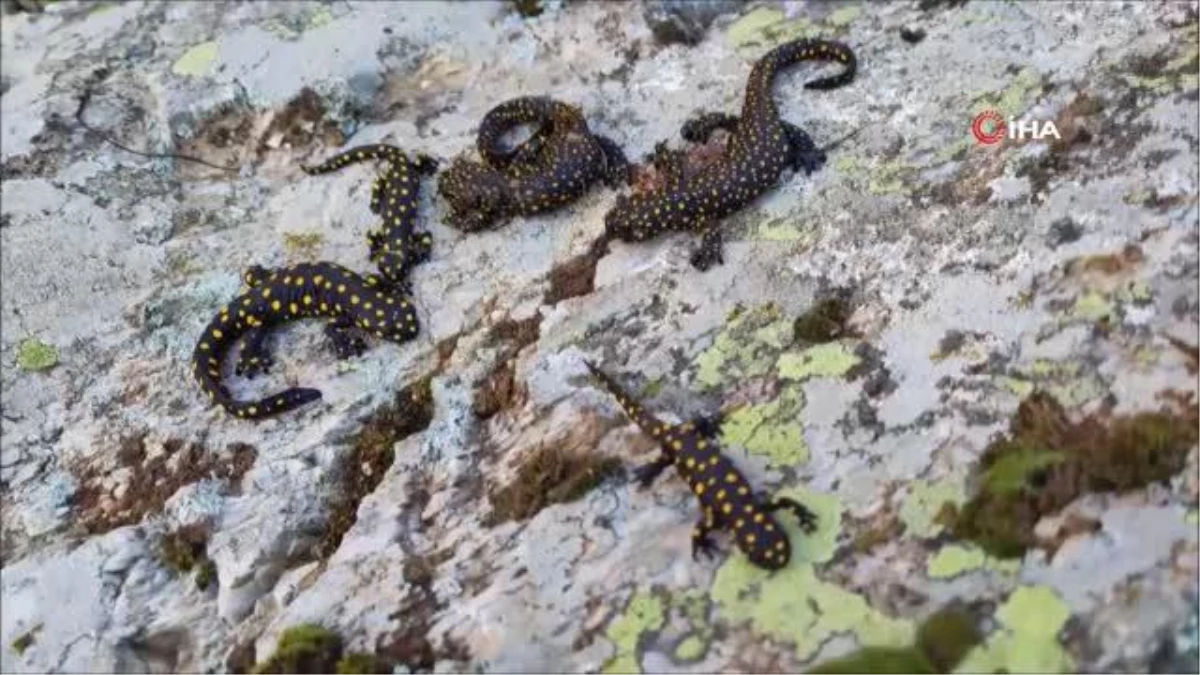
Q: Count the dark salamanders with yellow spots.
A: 5